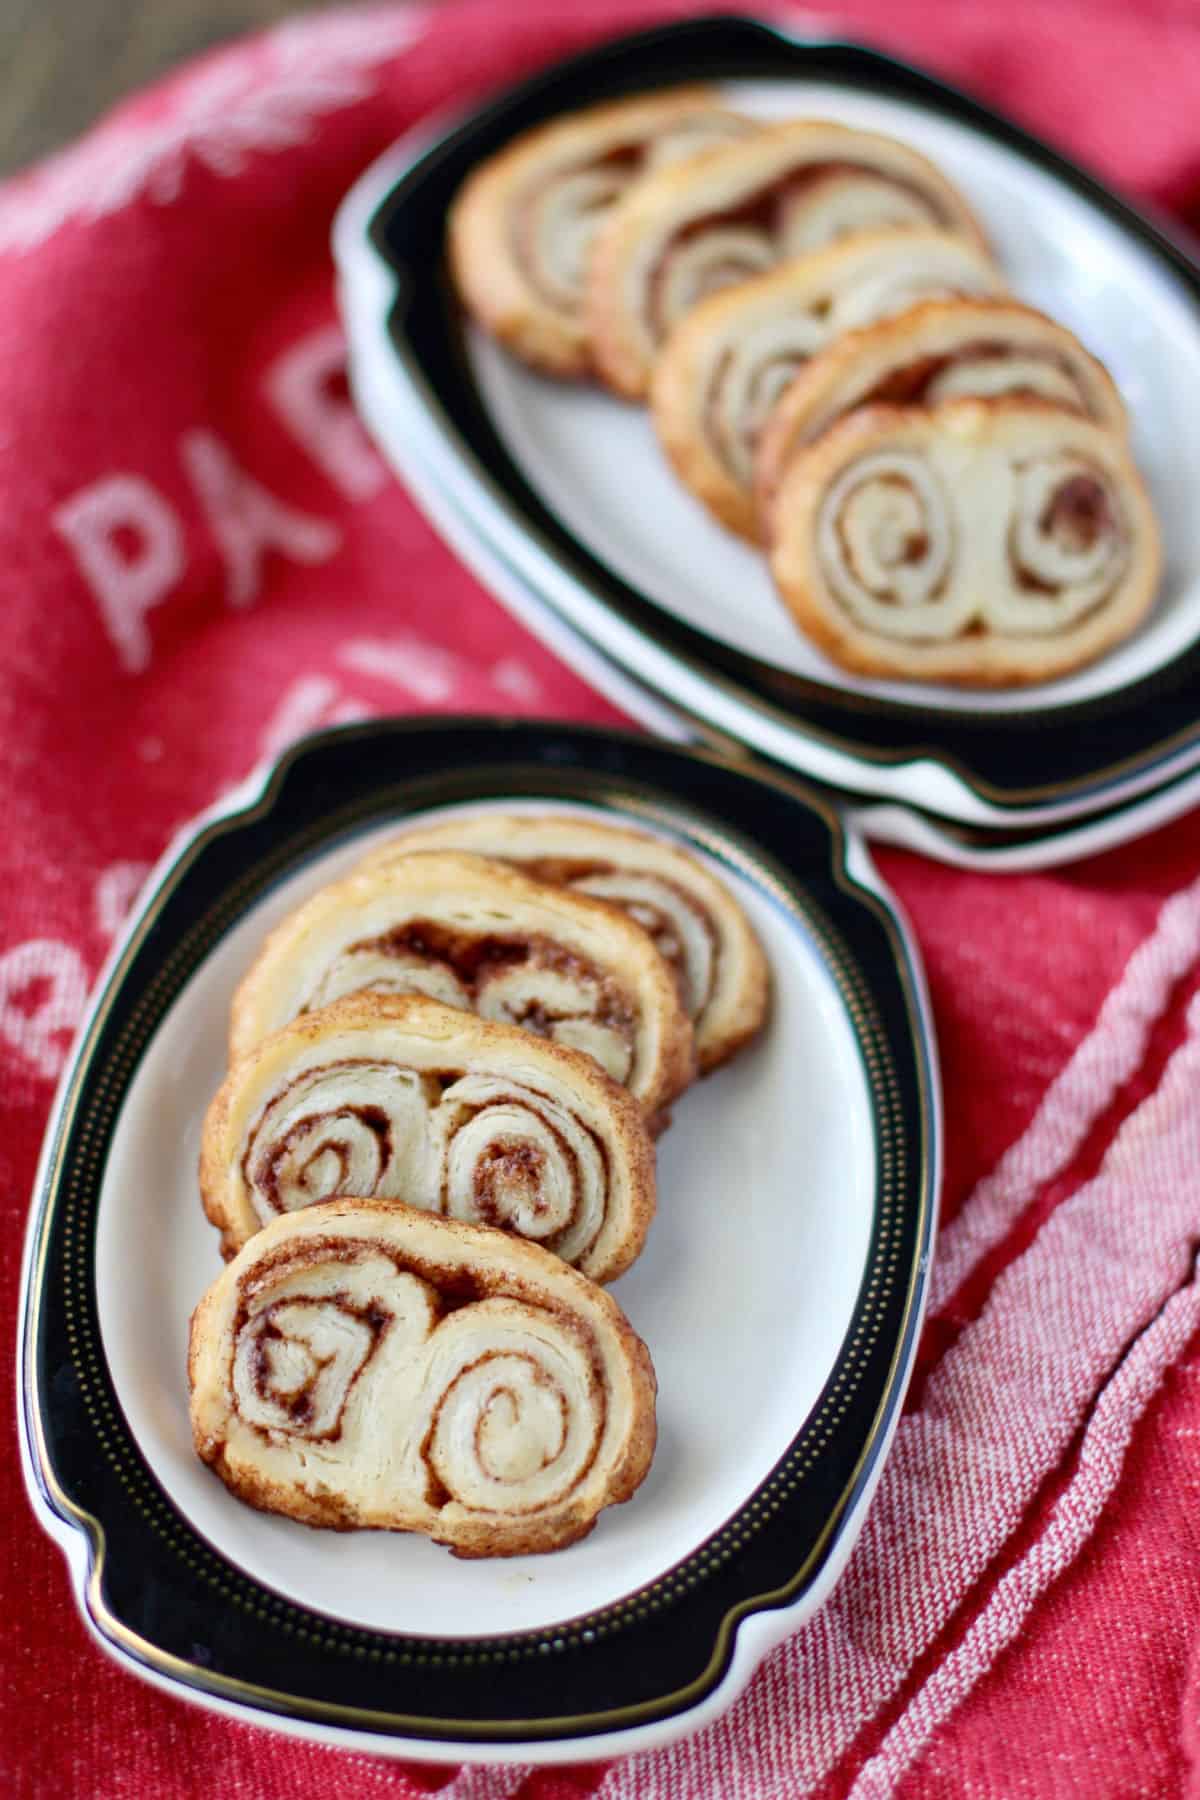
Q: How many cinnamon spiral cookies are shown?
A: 9